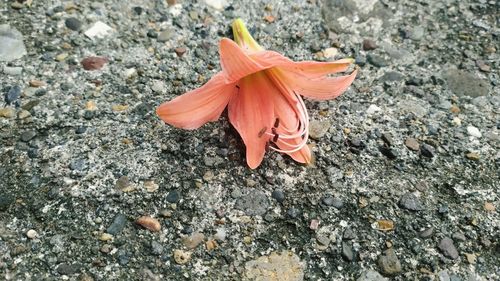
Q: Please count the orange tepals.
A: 6